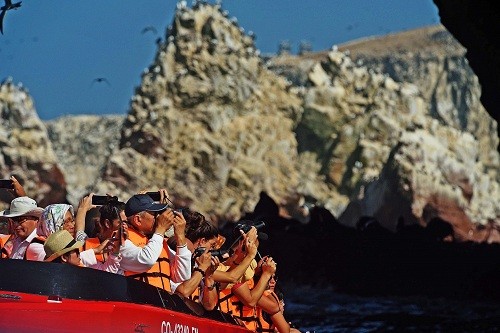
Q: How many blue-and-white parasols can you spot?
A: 0